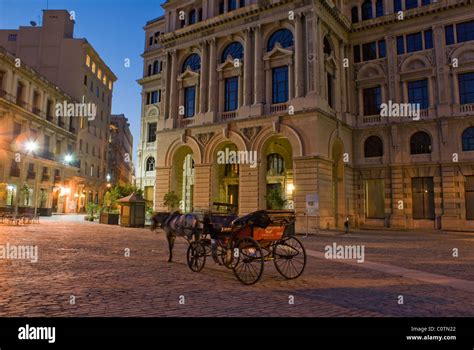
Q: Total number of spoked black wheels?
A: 4